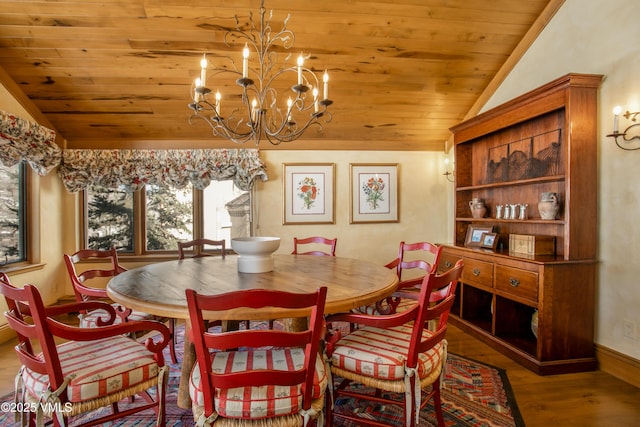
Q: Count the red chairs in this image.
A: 7